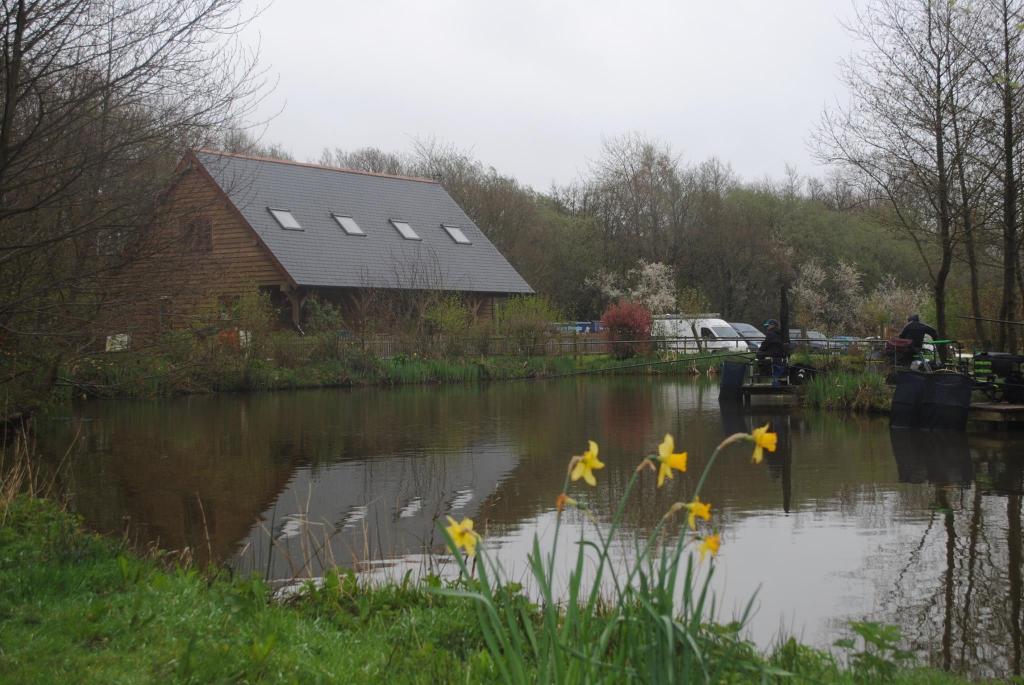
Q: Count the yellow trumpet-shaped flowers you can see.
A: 6